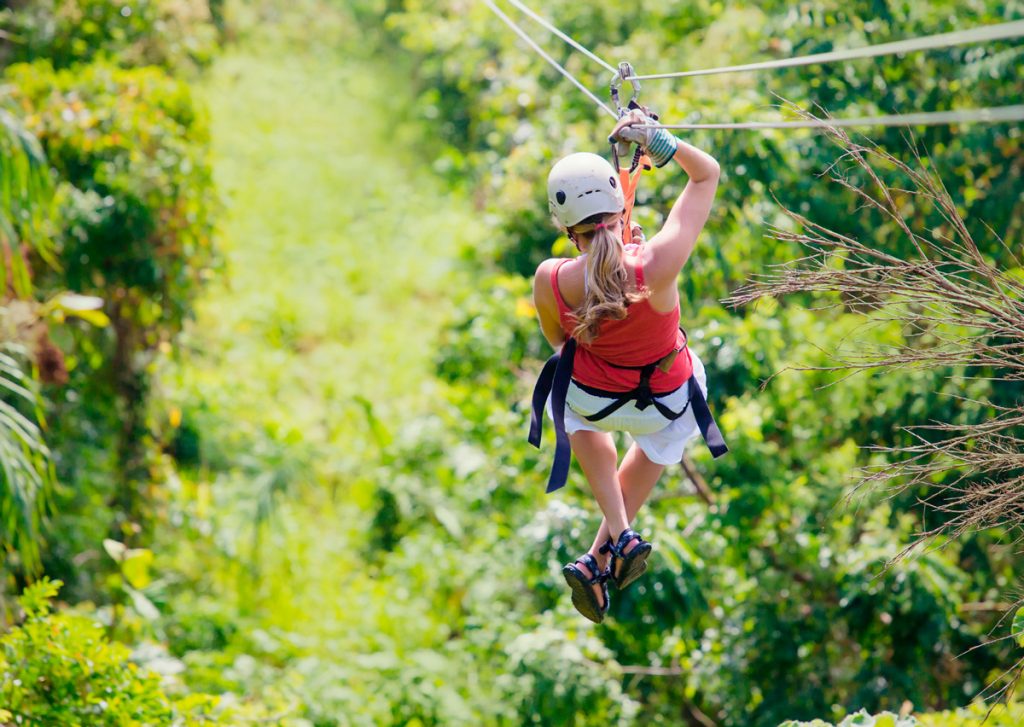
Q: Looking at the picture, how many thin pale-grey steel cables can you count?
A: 2